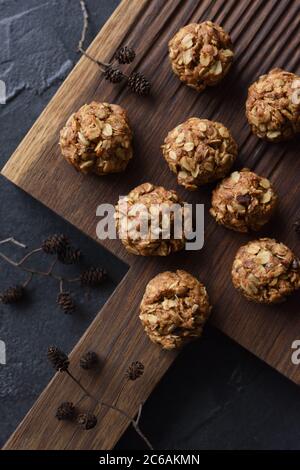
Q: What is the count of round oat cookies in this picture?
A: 8